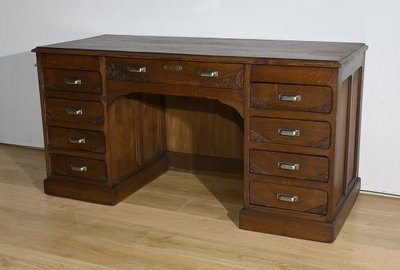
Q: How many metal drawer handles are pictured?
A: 10